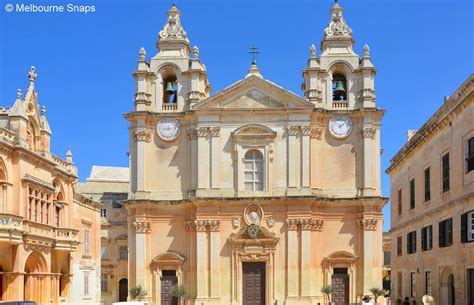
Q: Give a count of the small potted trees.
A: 4